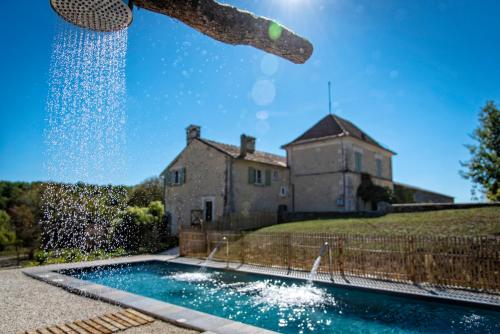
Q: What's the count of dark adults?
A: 0